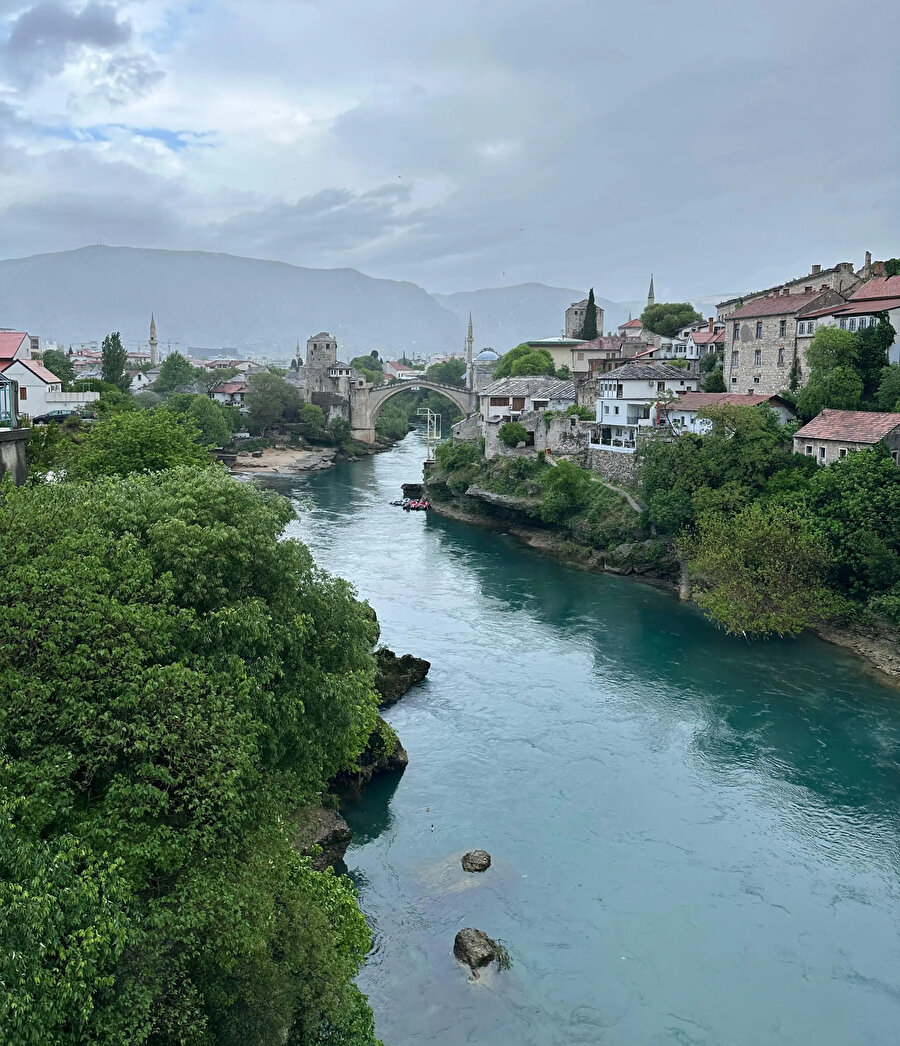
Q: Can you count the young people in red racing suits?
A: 0